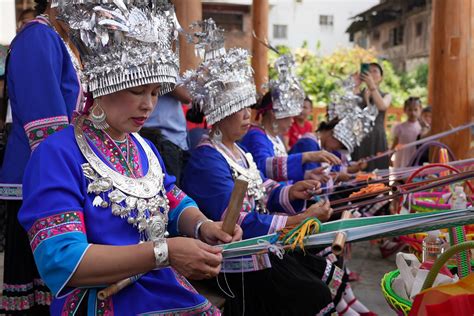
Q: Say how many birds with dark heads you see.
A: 0